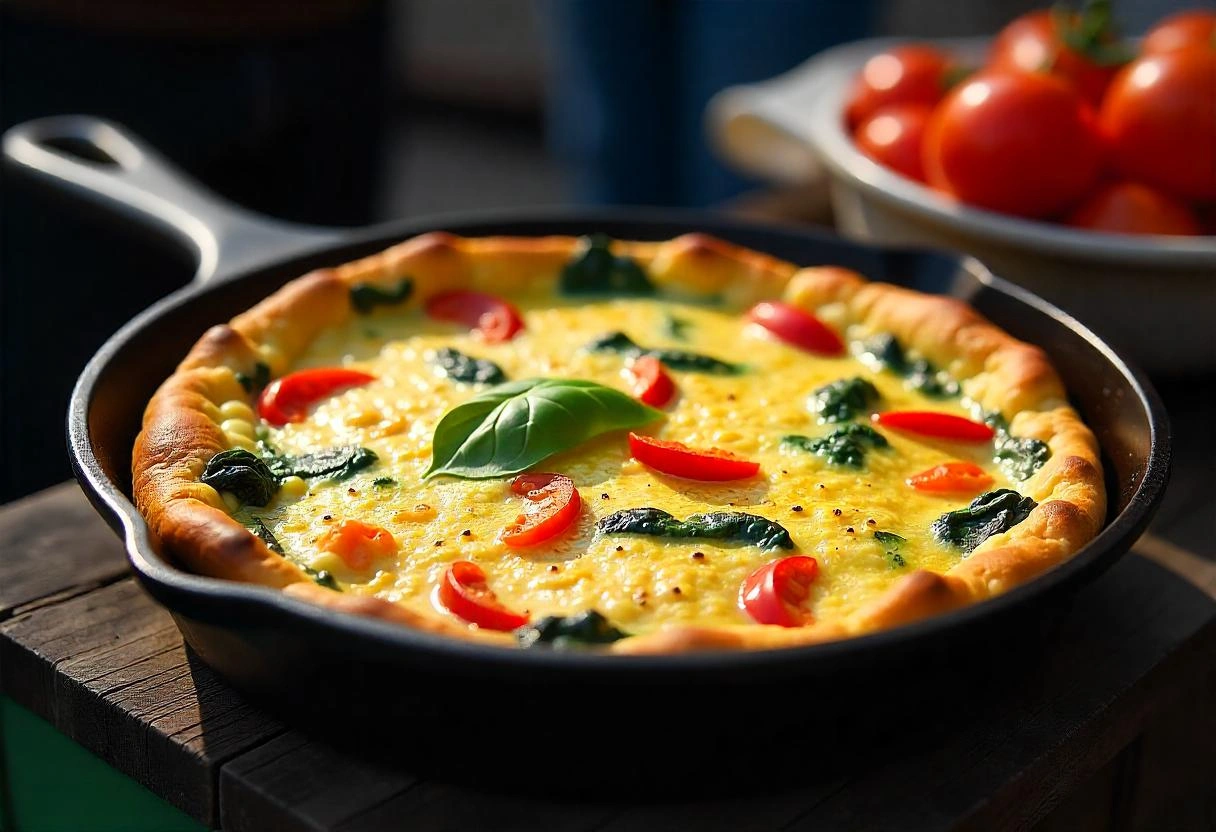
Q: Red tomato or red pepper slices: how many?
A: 11